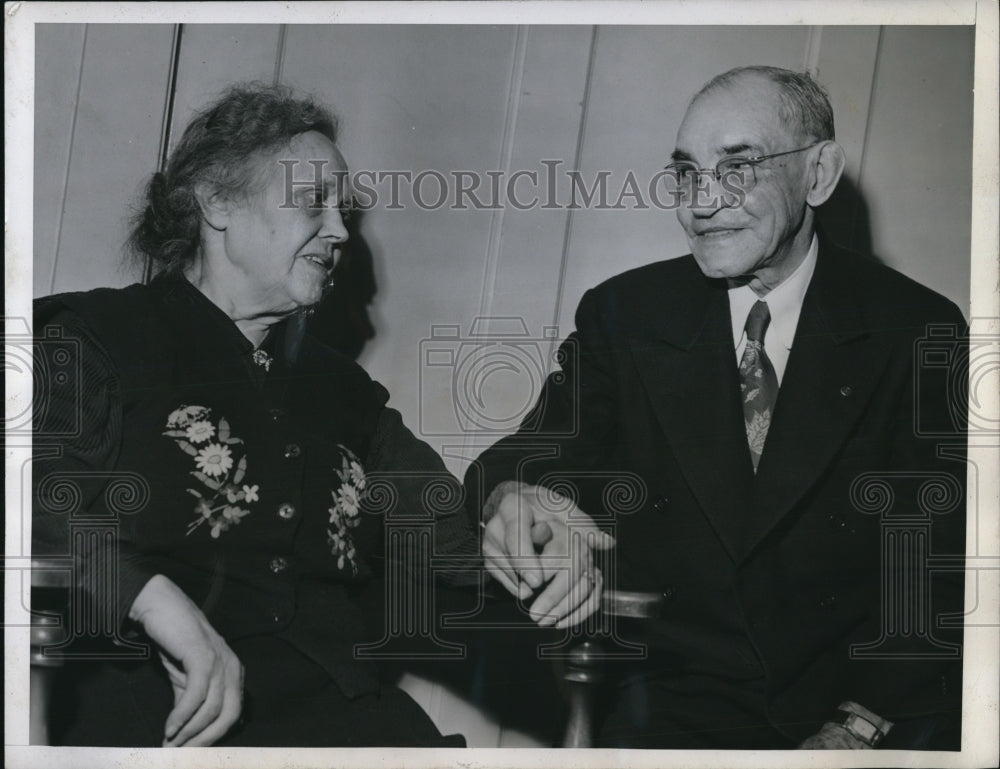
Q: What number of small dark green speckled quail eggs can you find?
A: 0